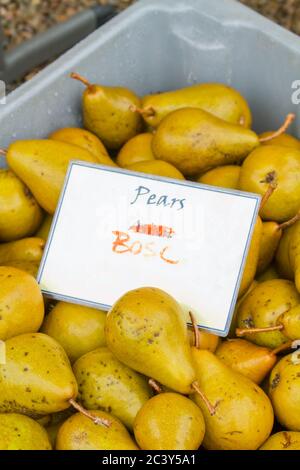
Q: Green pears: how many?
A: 0